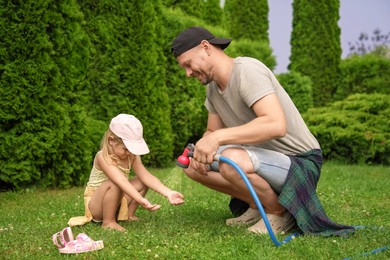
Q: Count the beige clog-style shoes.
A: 2